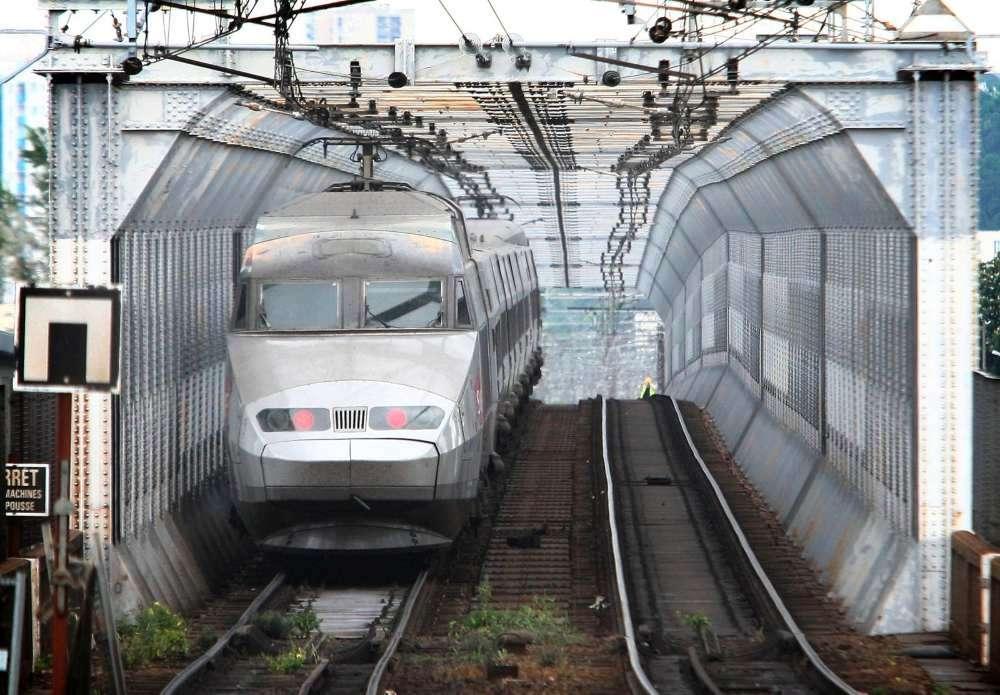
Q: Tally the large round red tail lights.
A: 2